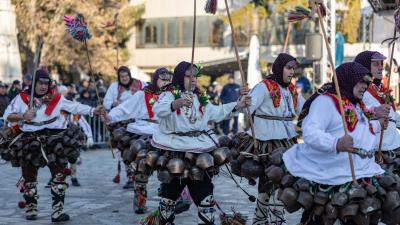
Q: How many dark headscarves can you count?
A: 7